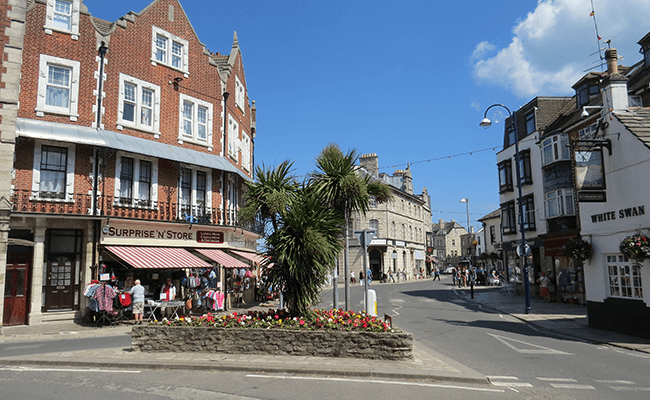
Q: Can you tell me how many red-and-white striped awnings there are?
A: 3